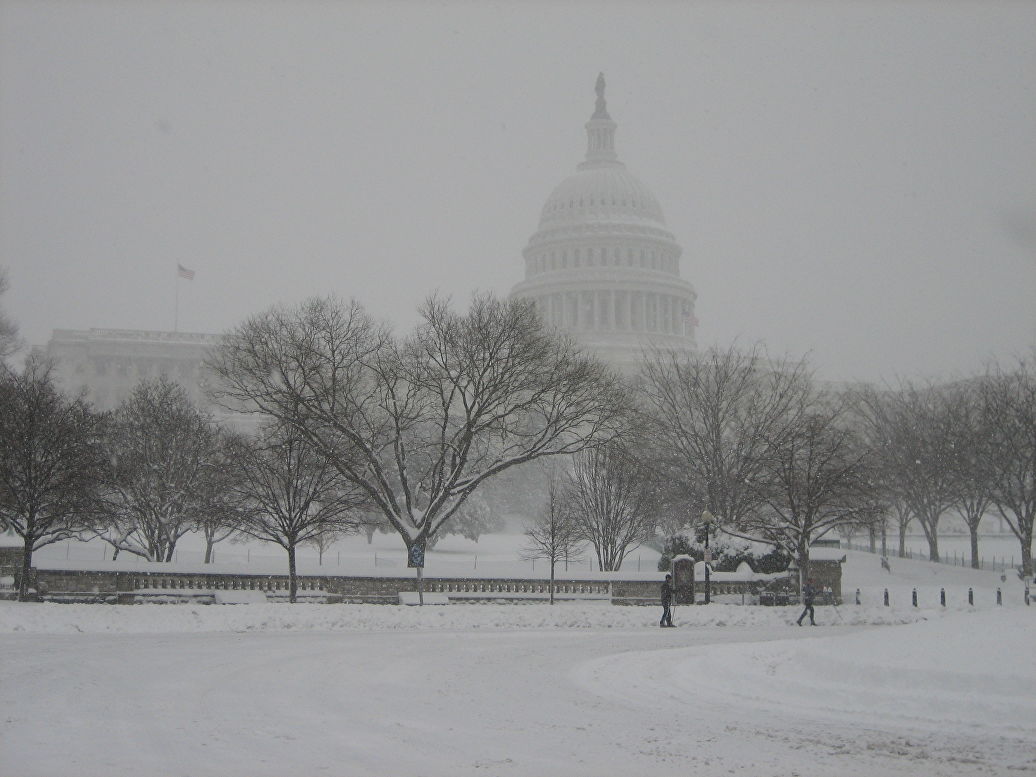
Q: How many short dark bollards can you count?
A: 7